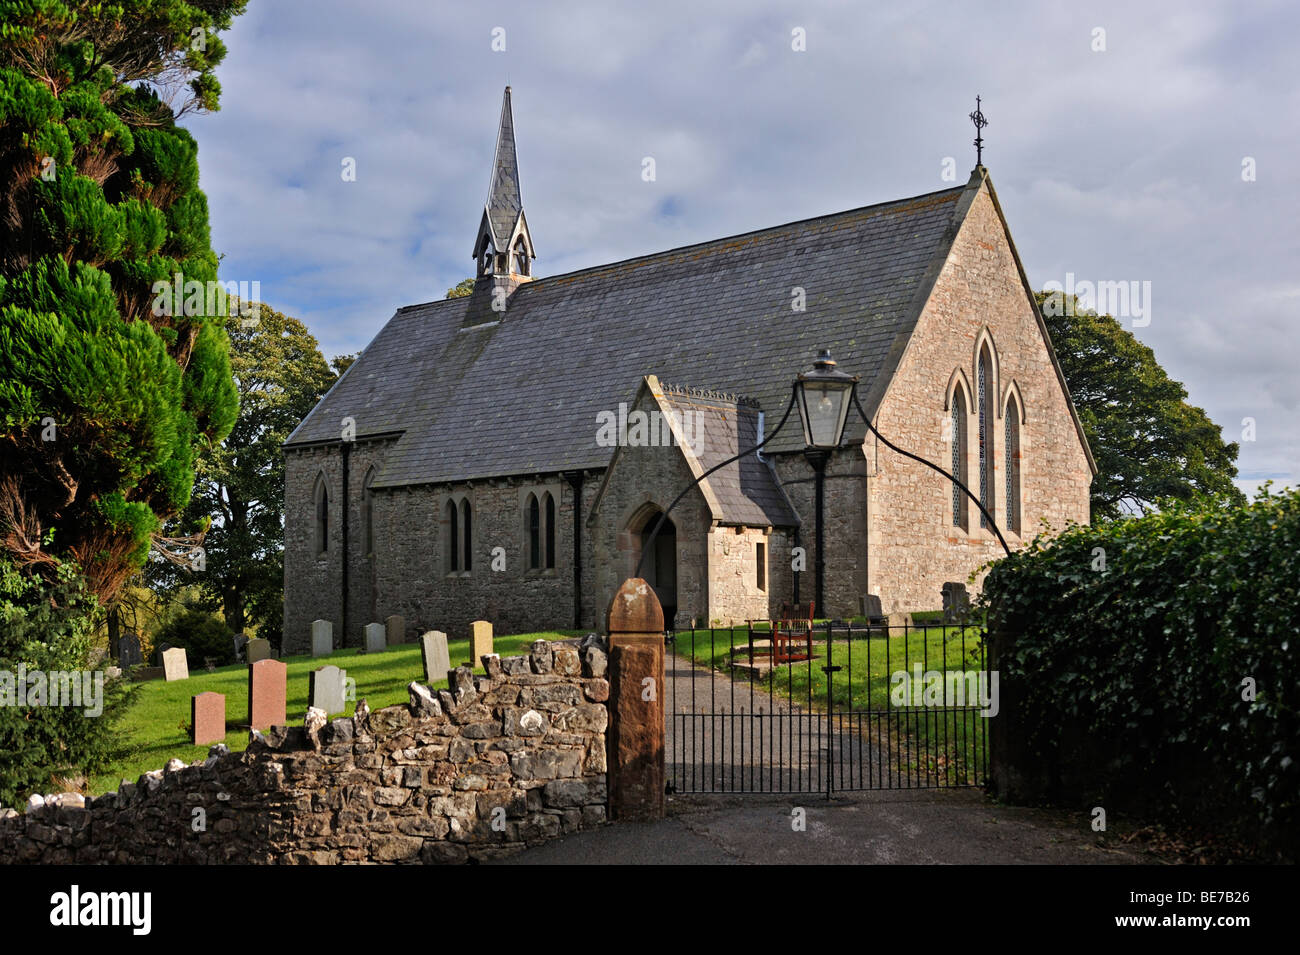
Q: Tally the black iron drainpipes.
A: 4